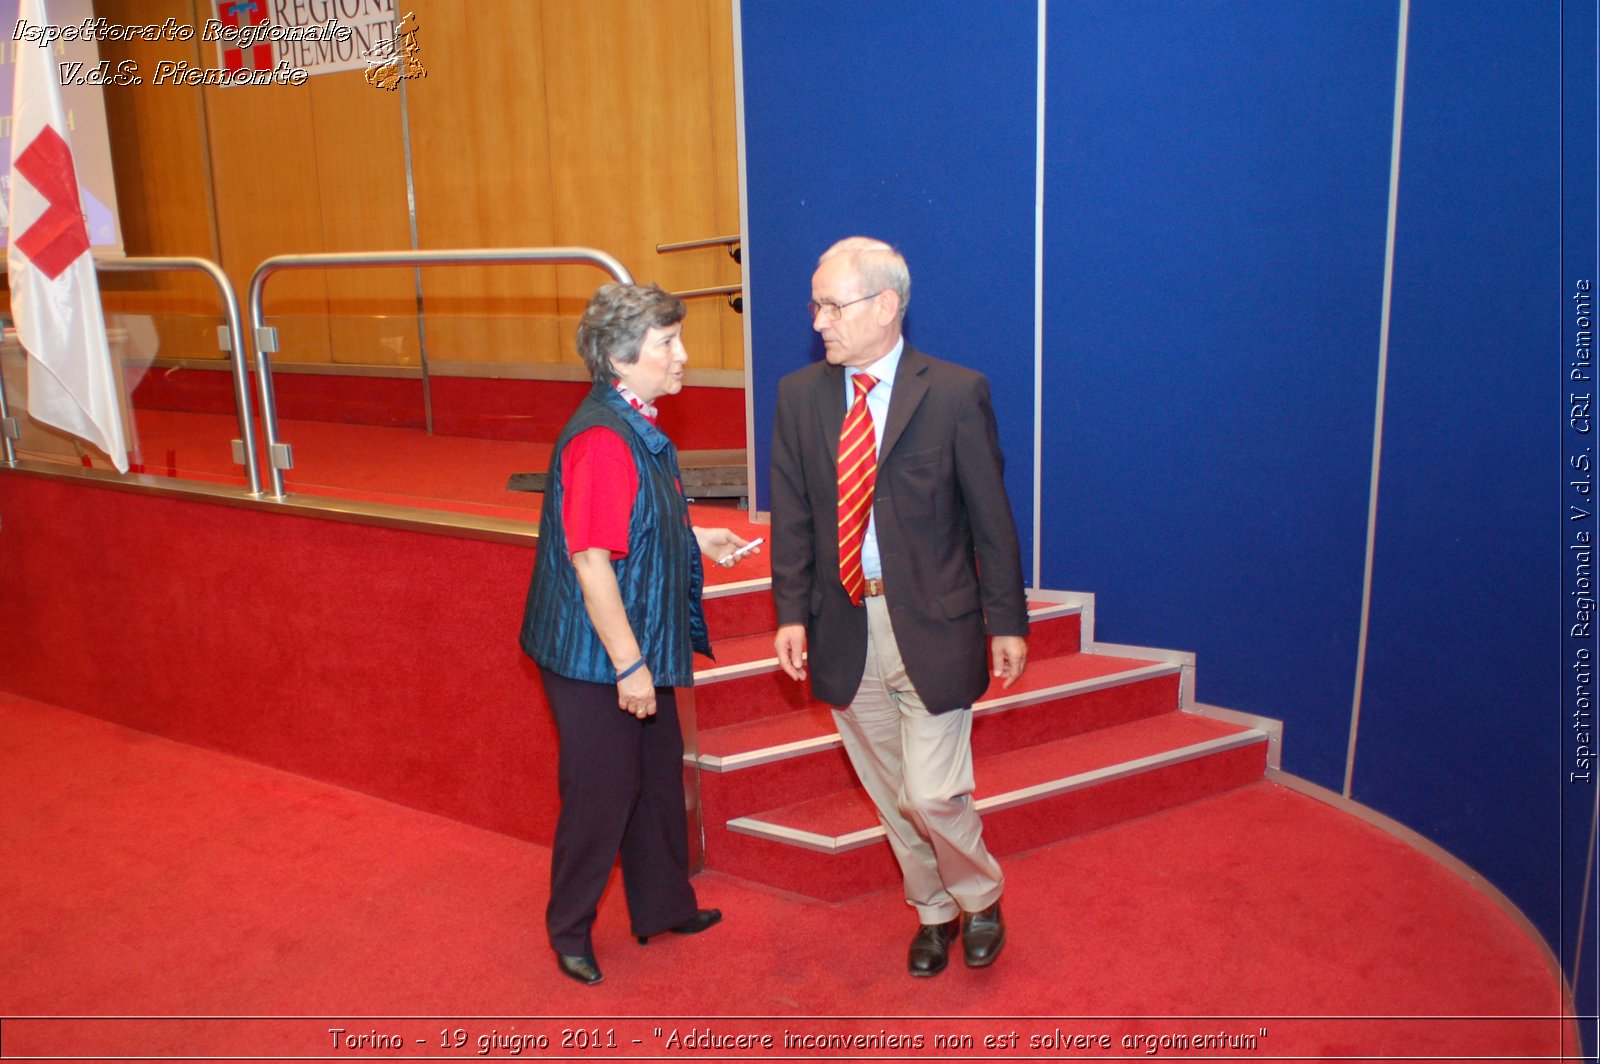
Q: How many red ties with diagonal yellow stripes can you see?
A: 1